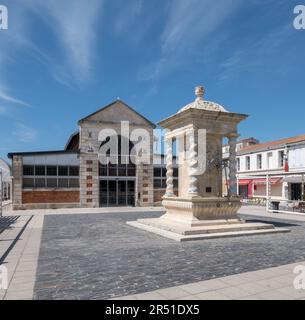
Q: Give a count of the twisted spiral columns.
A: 3